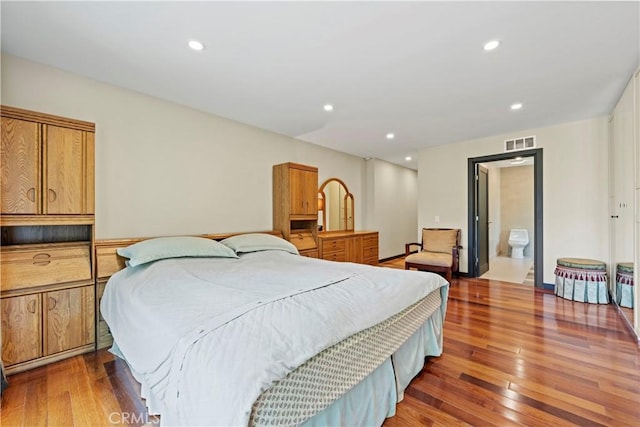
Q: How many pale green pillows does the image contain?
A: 2